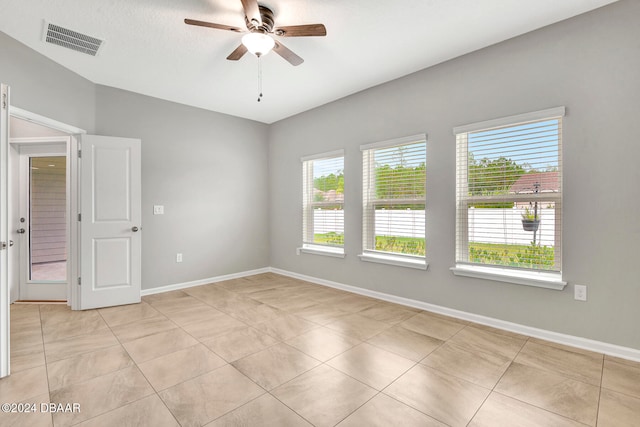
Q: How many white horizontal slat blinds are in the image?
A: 3